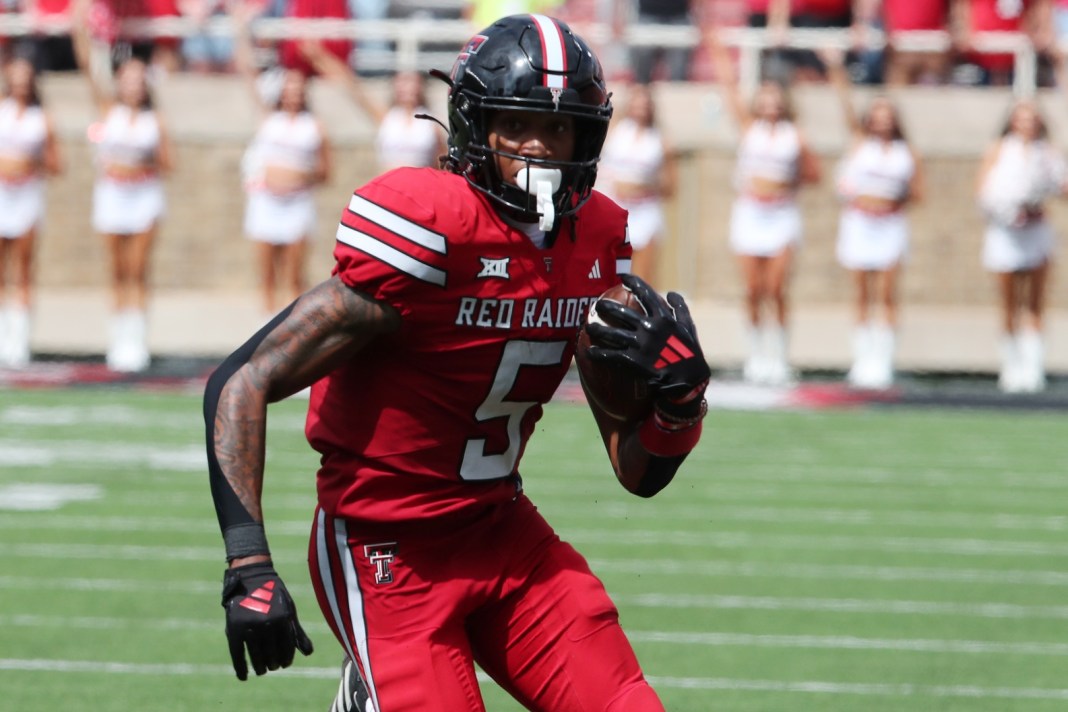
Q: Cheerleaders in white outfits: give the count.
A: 8